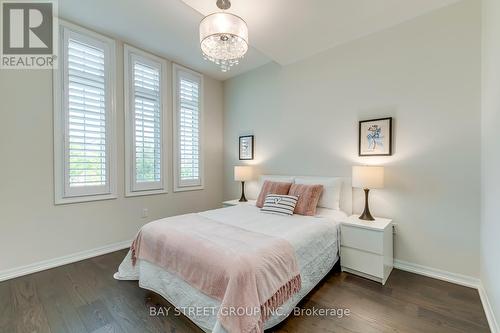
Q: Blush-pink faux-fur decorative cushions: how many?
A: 2